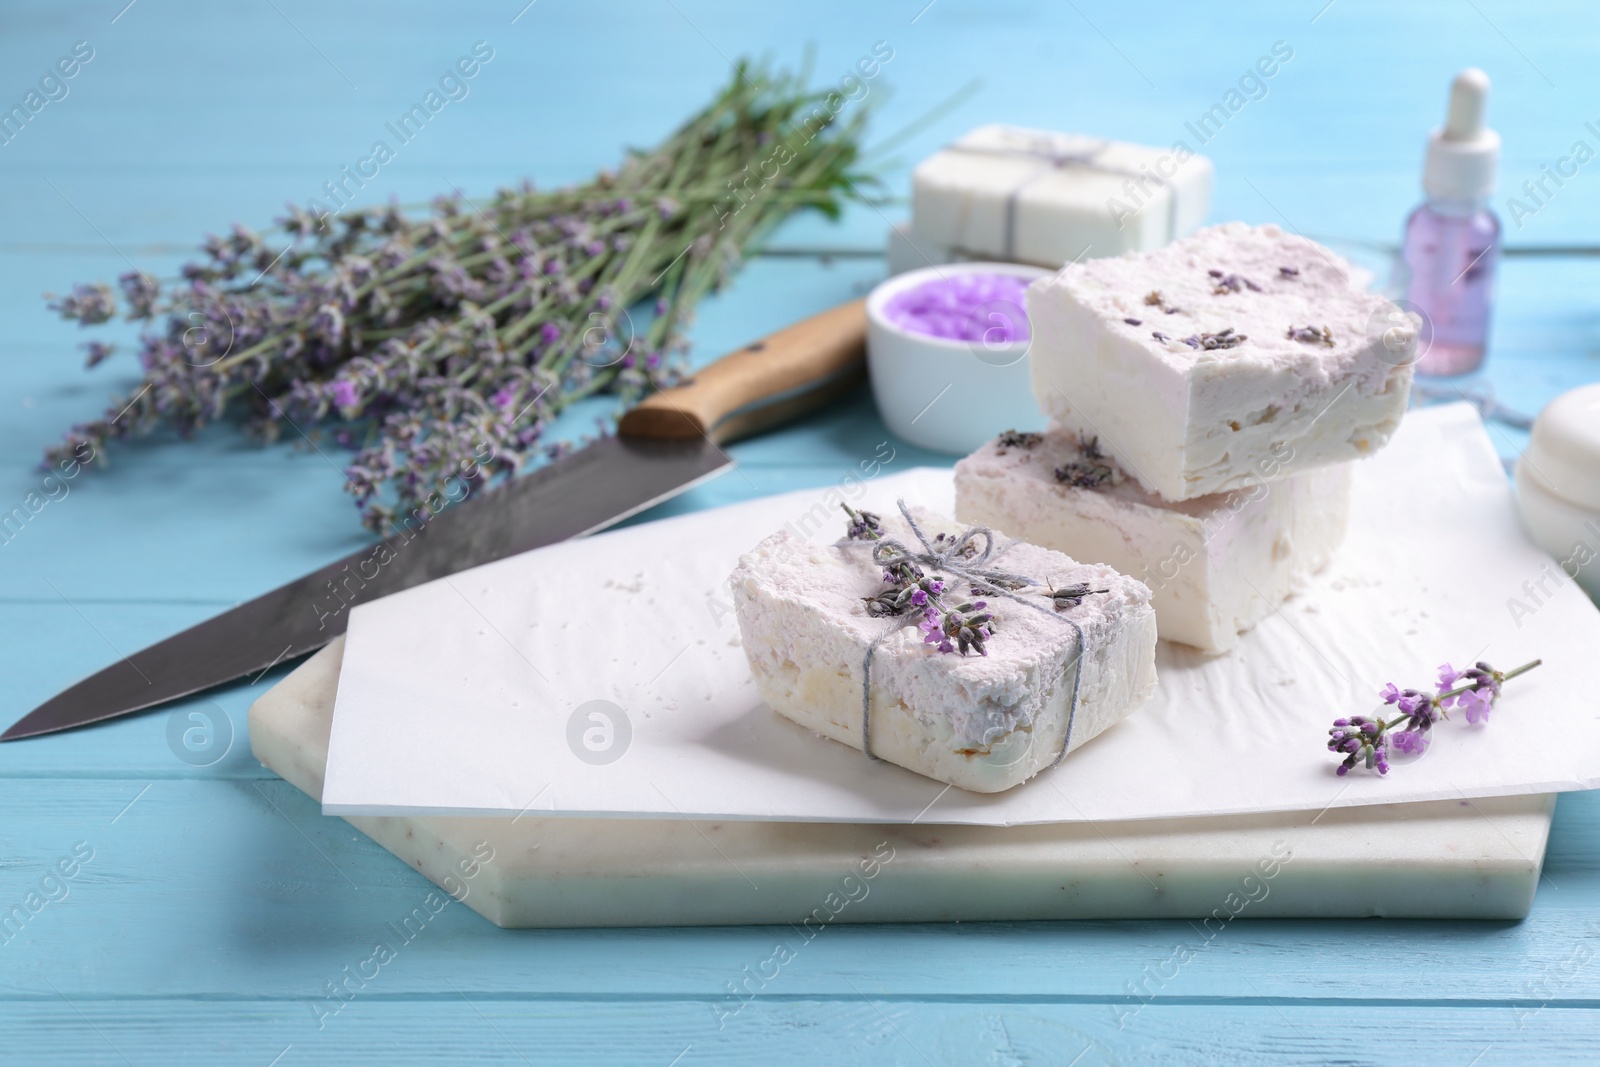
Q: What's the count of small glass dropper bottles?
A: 1